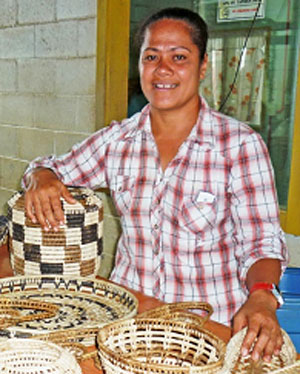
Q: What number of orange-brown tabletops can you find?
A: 1